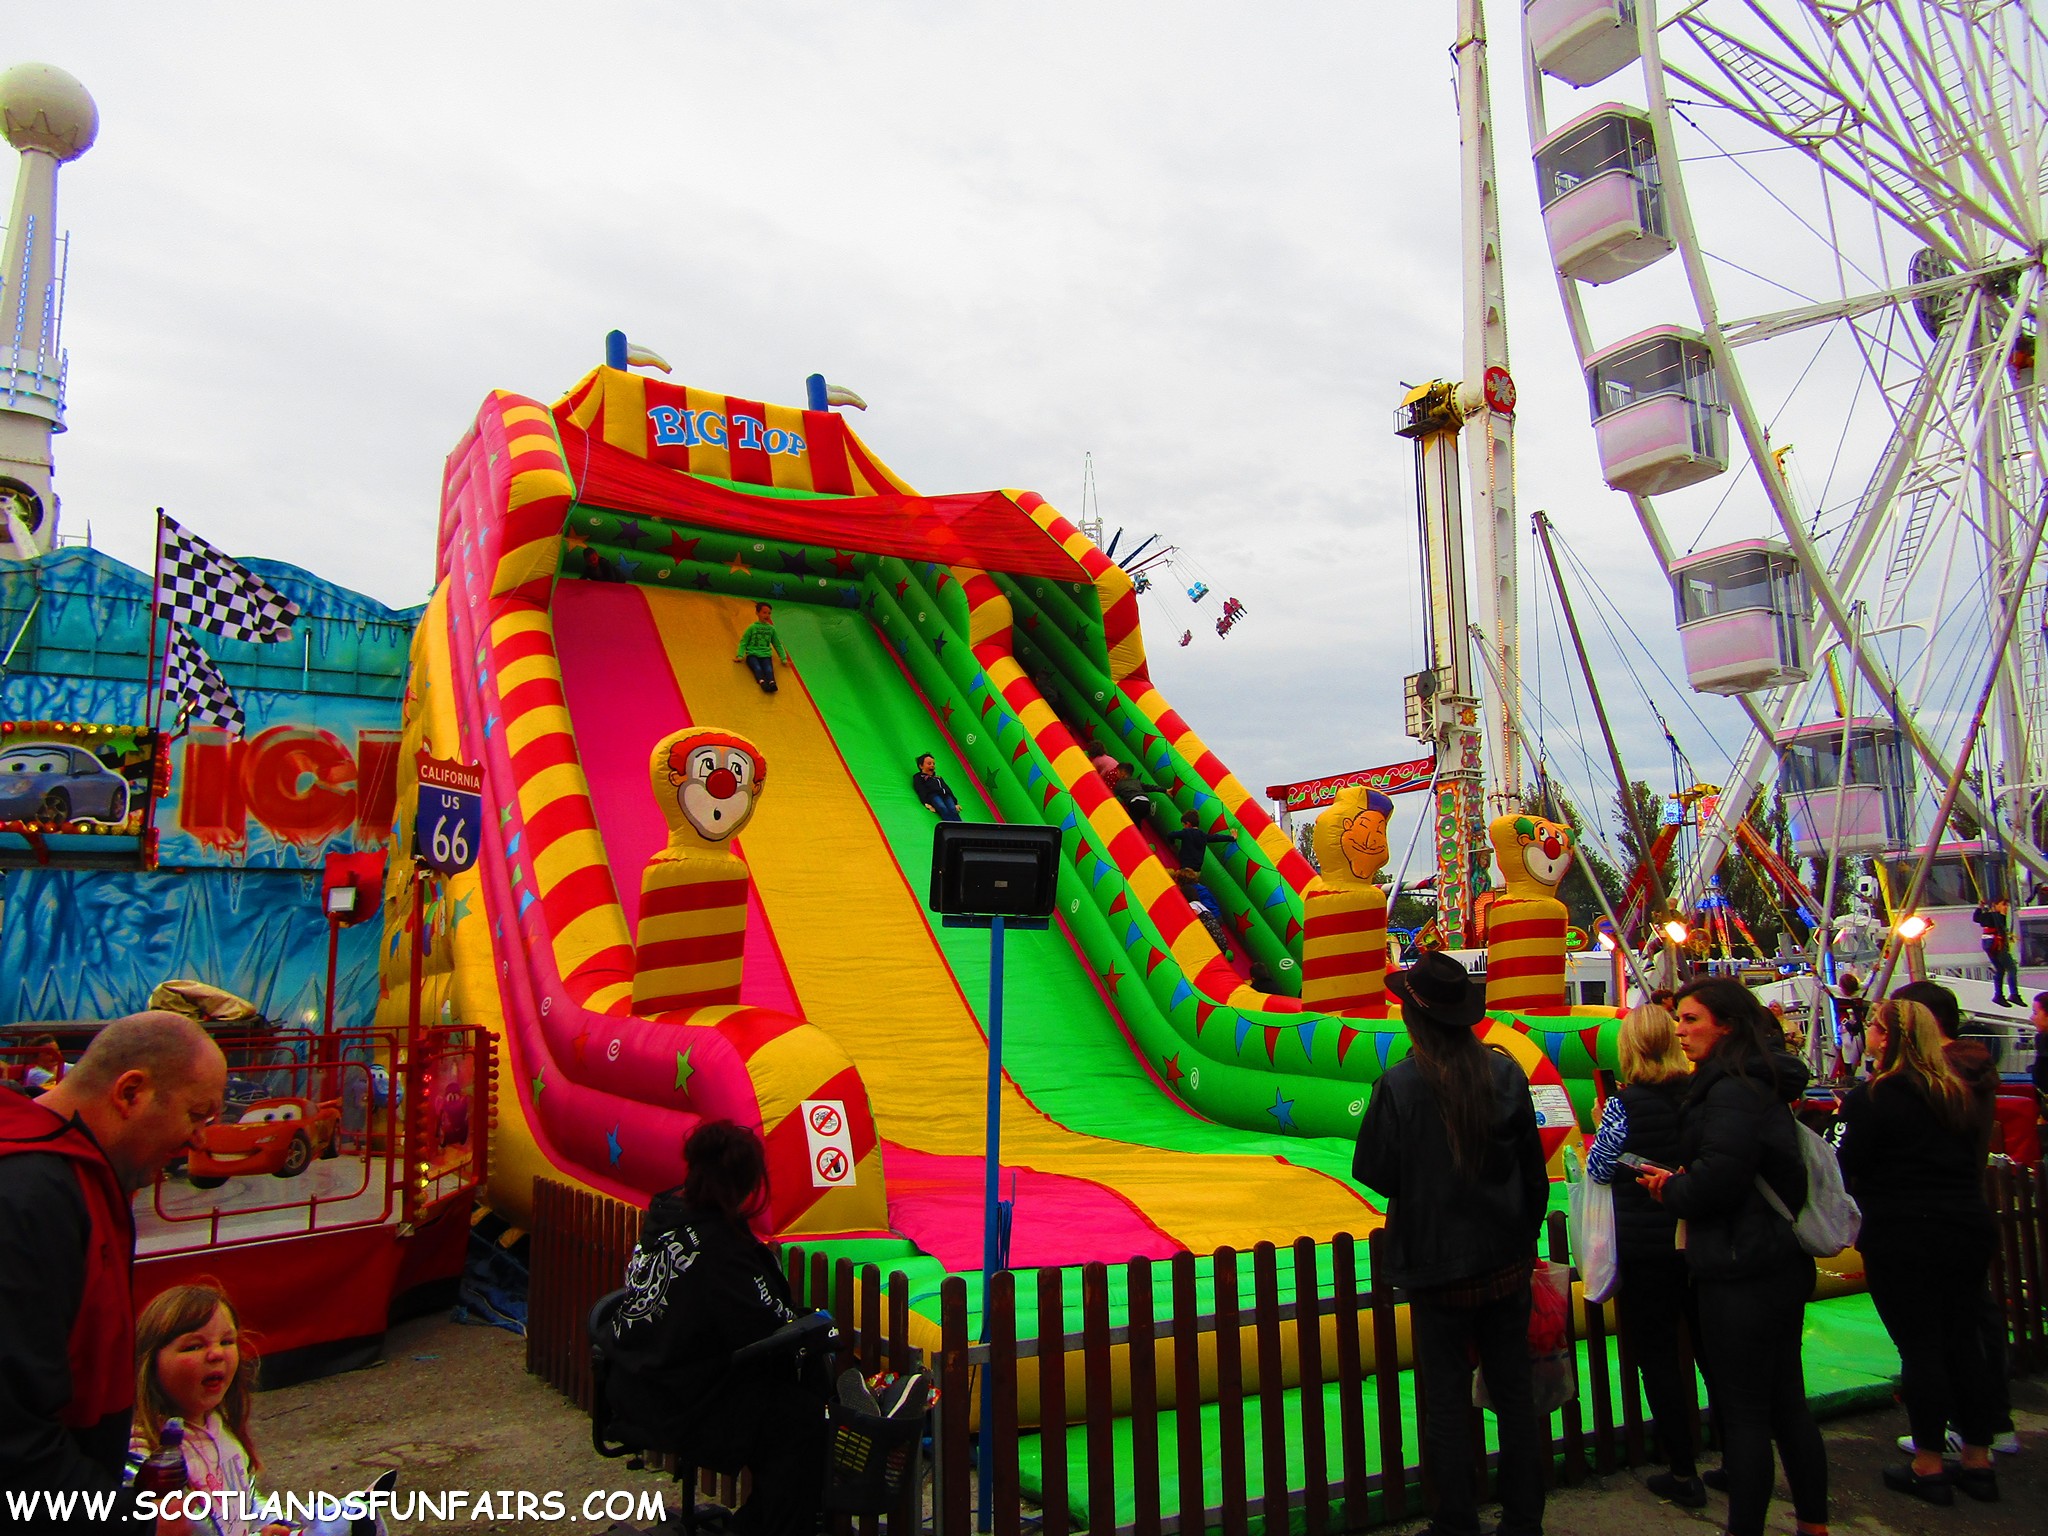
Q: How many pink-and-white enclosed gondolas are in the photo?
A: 7